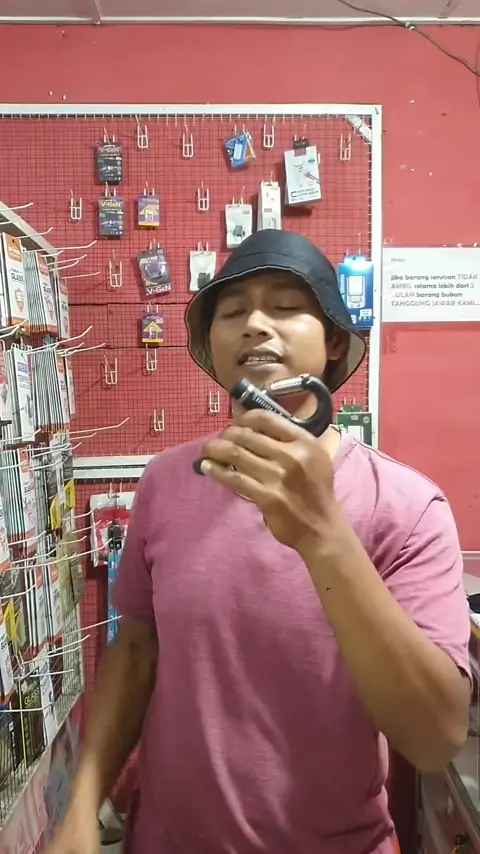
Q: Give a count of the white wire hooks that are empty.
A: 11